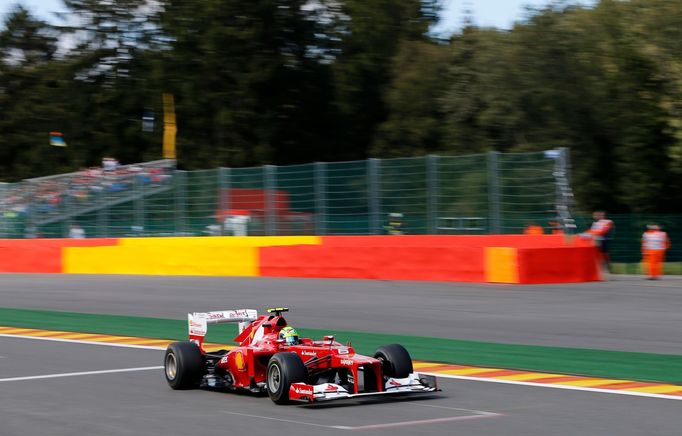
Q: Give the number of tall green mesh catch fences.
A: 1